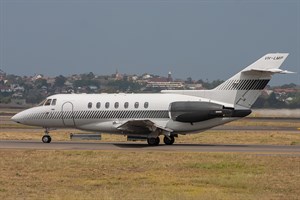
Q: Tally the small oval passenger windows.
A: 7